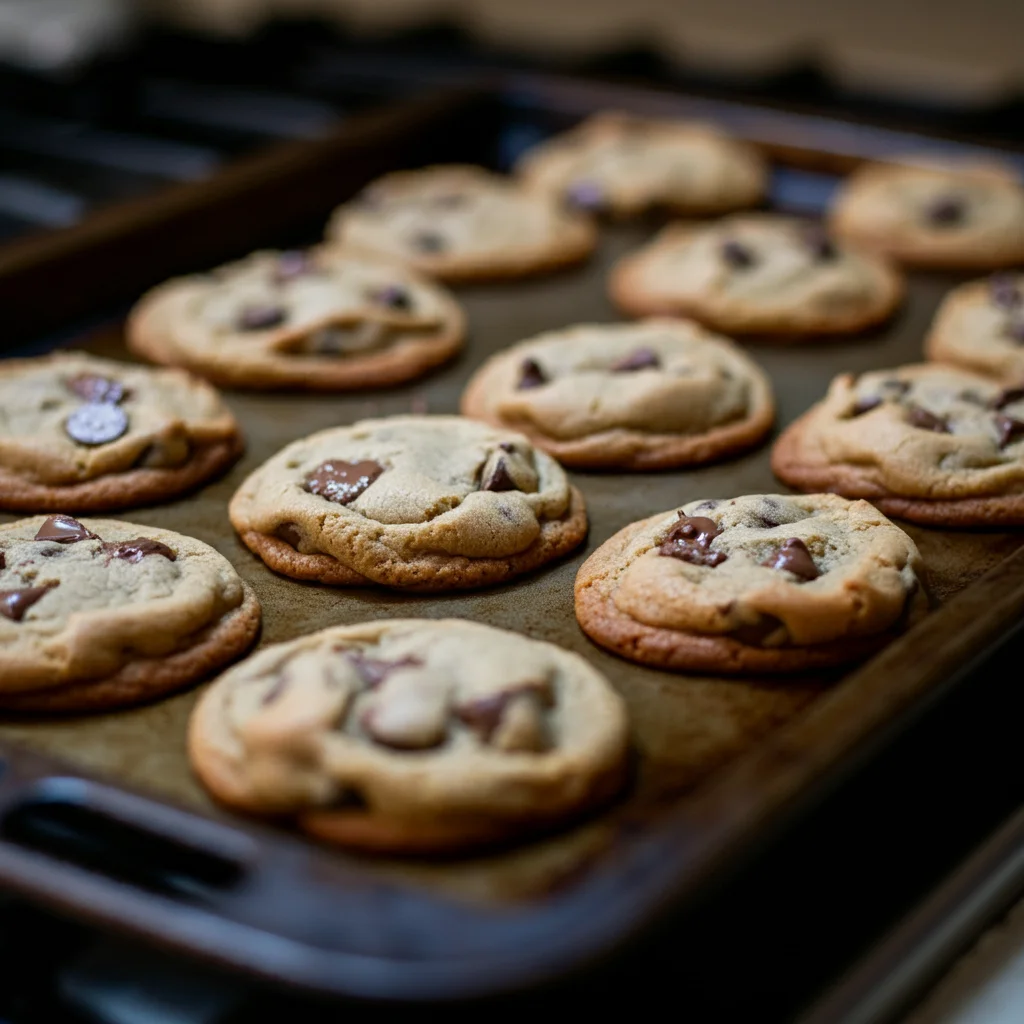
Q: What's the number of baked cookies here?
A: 13